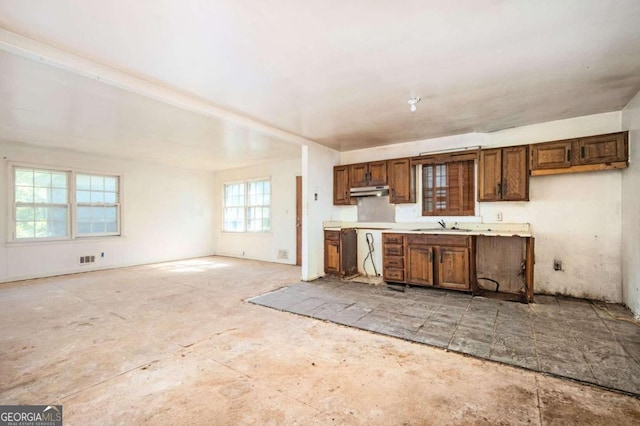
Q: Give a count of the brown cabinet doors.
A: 11